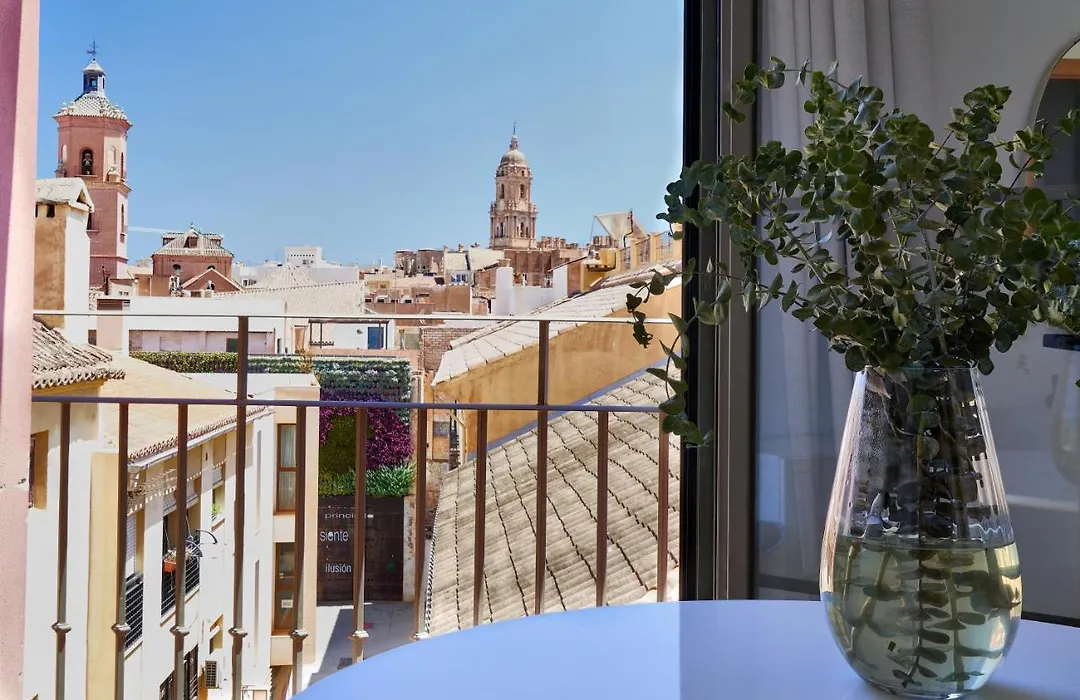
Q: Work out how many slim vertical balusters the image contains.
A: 11